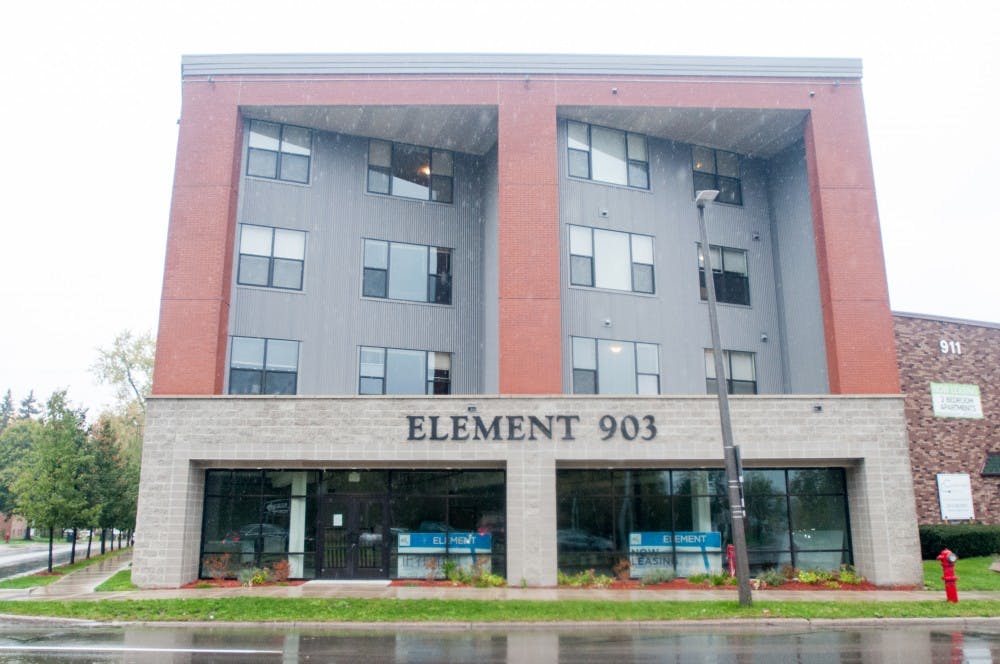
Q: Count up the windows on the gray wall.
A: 12